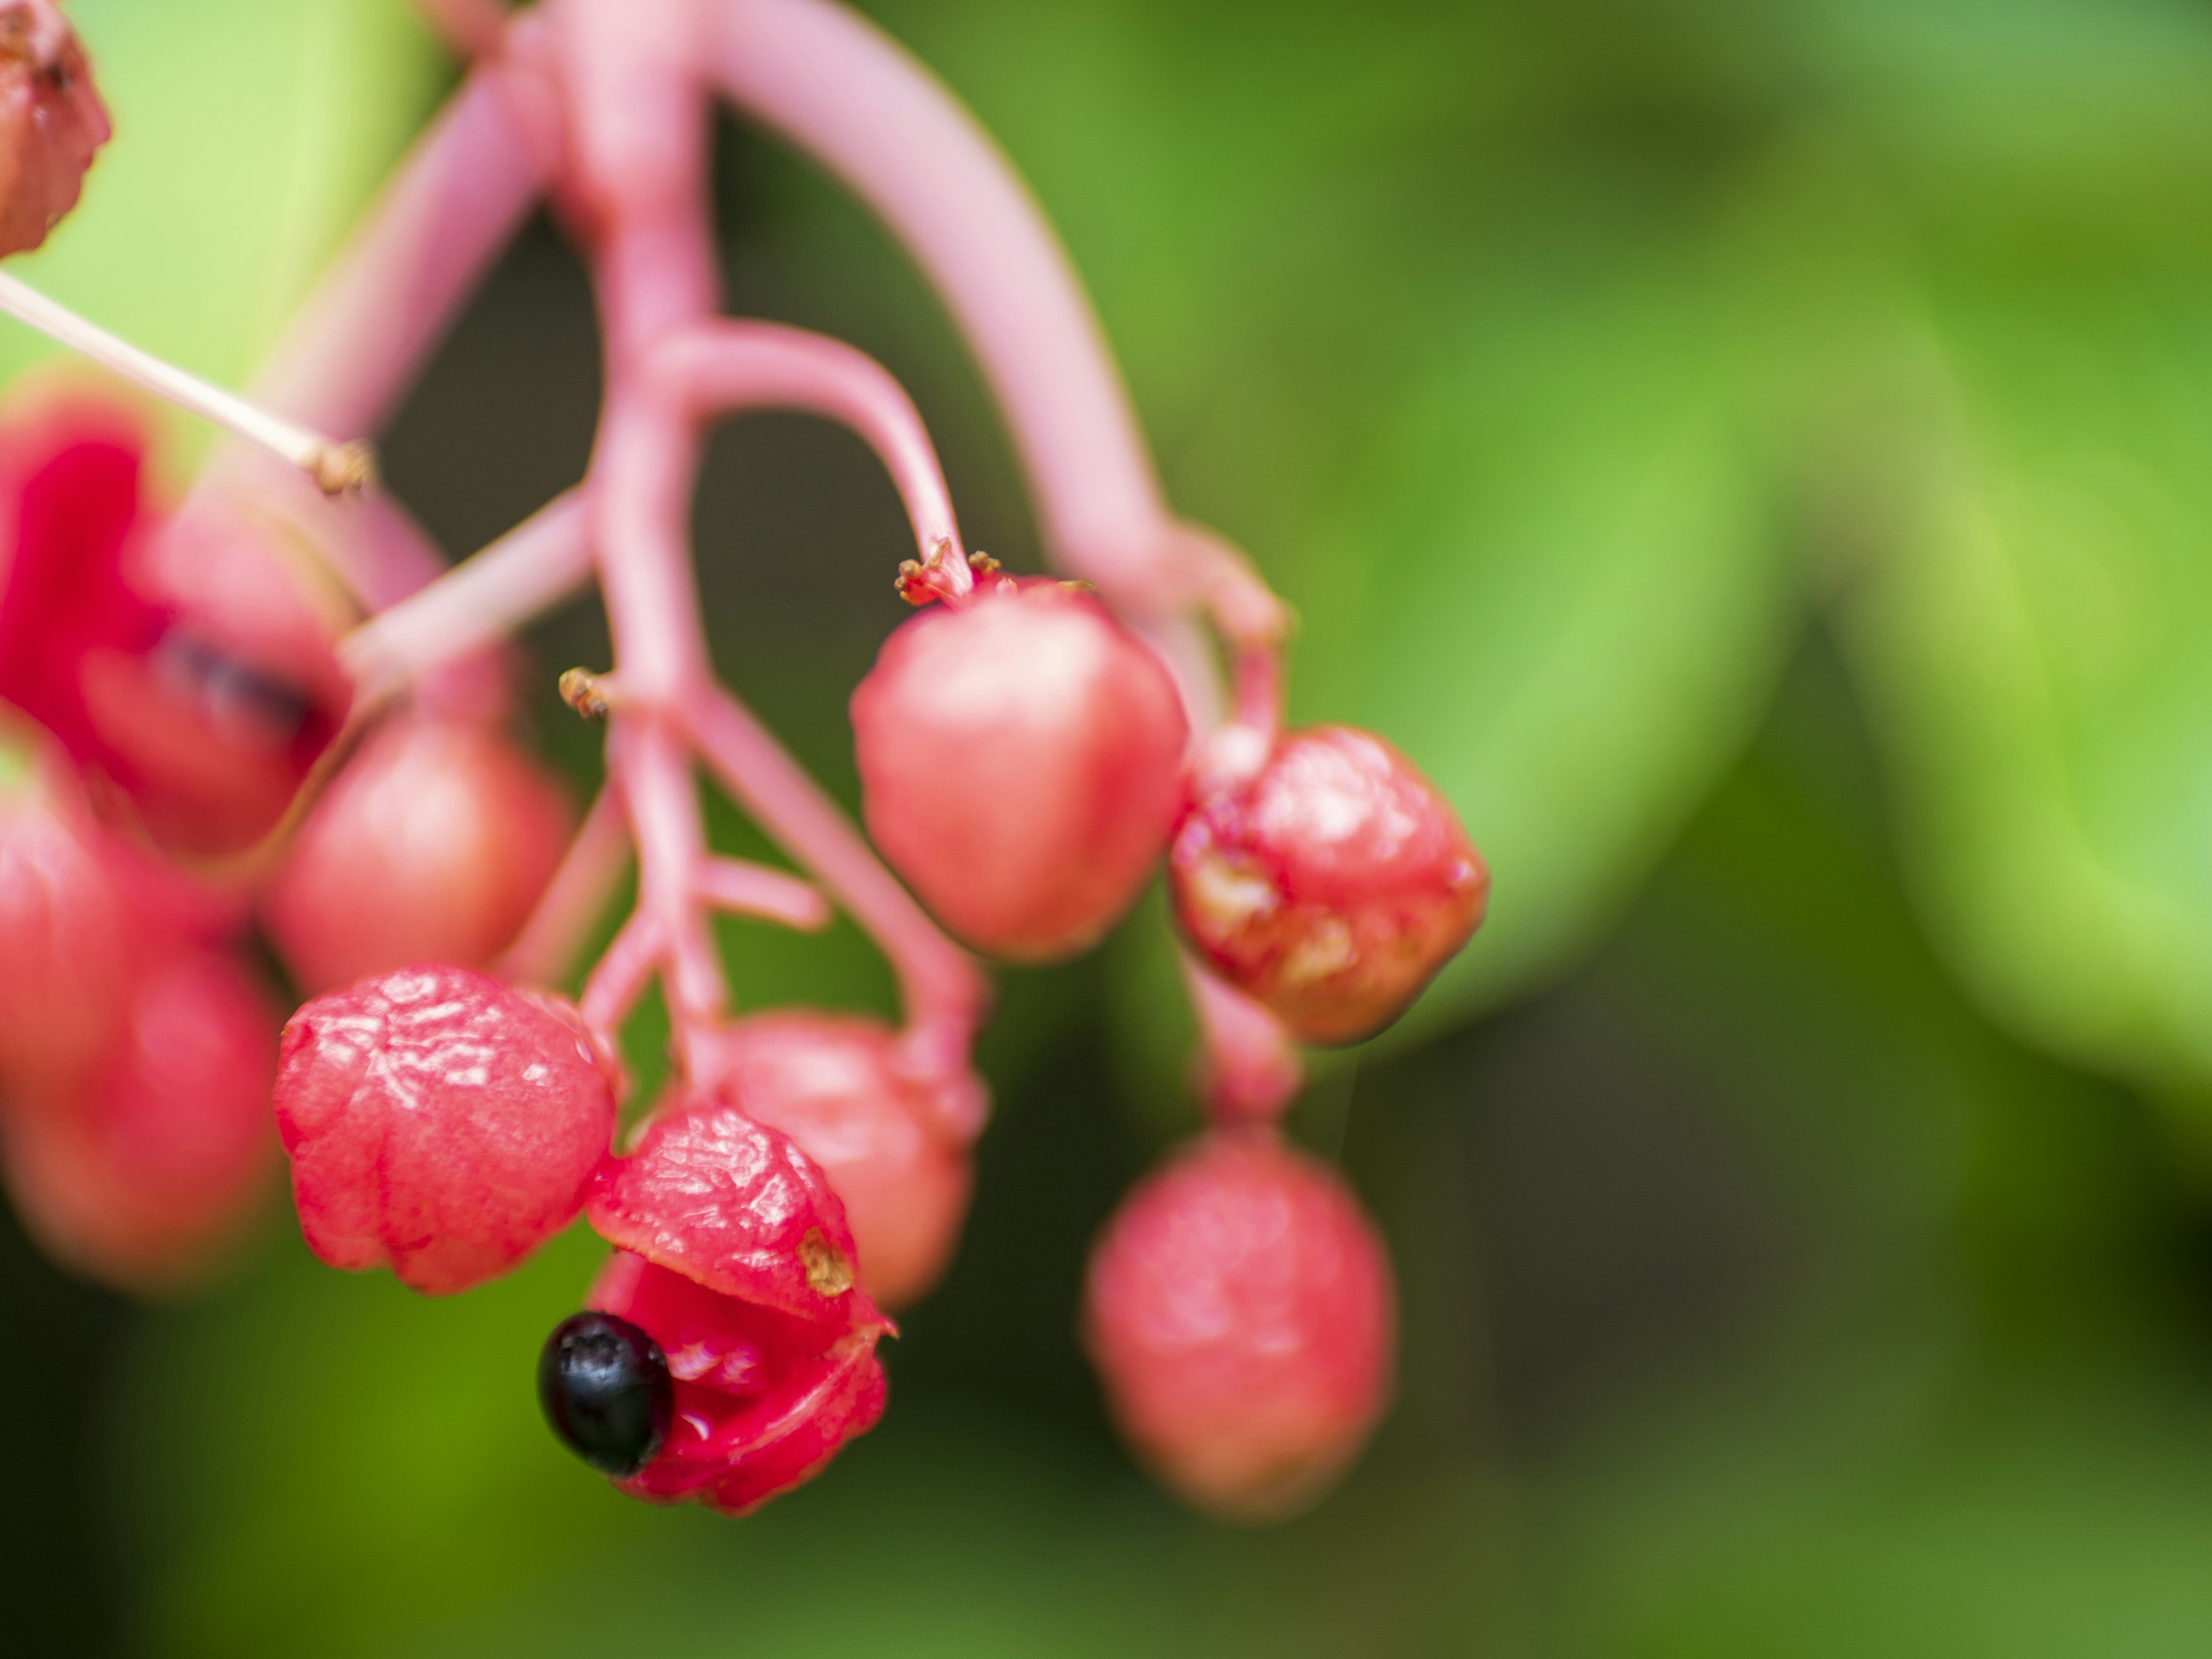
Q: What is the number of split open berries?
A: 2